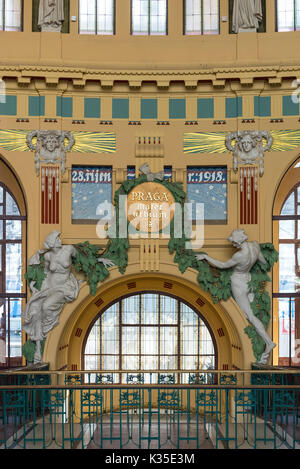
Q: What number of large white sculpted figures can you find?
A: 2